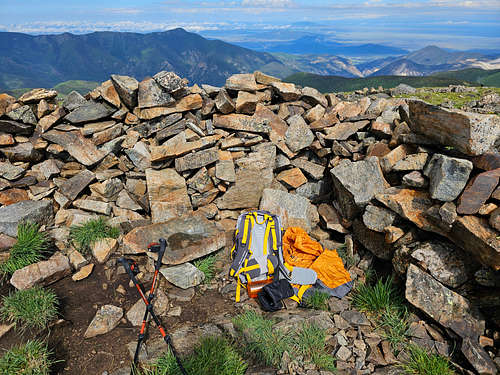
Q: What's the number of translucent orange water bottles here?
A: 1